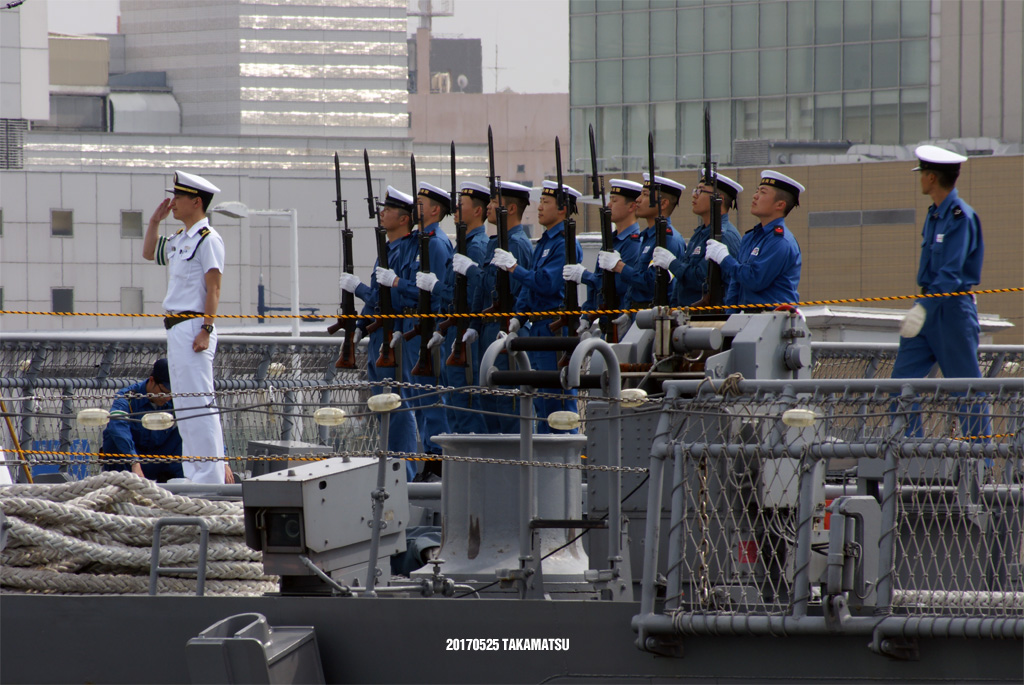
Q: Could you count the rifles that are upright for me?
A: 9